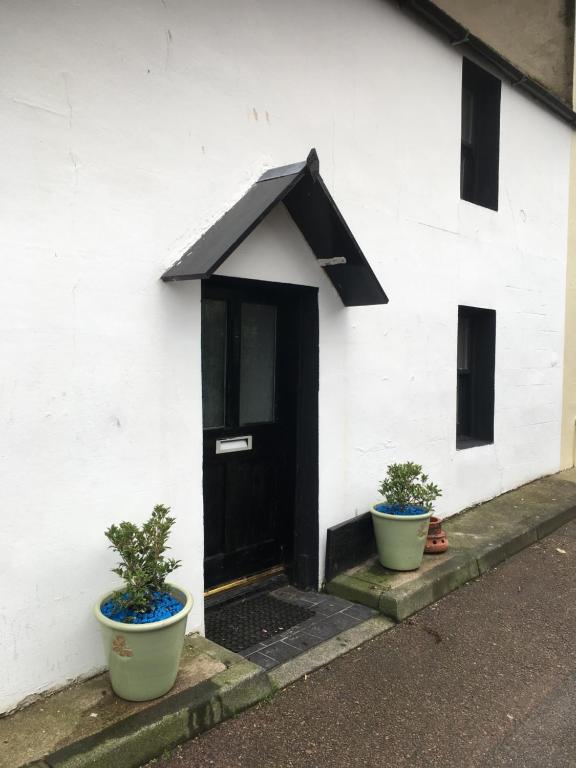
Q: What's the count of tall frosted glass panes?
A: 2